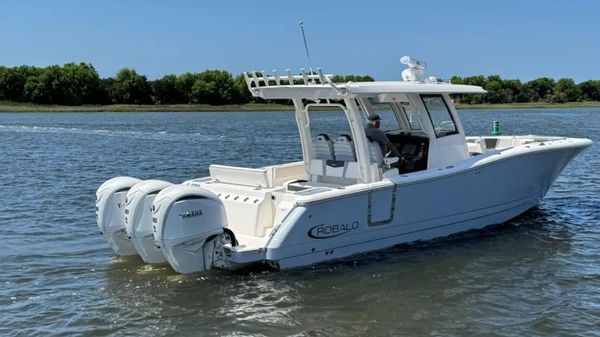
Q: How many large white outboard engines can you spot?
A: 3